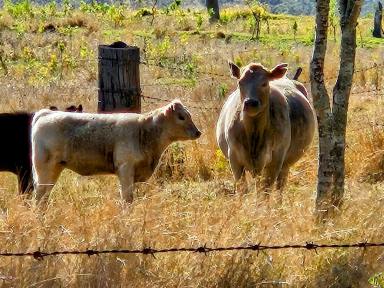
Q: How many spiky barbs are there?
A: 7